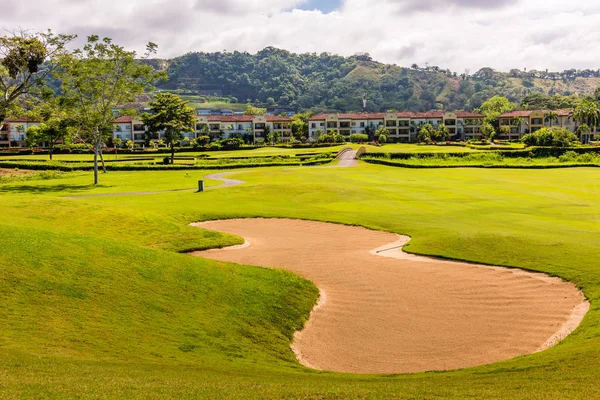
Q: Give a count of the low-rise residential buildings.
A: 4